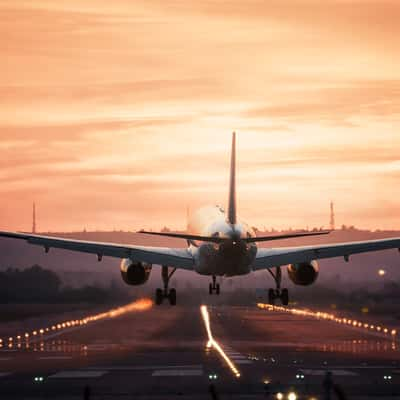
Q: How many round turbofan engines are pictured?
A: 2